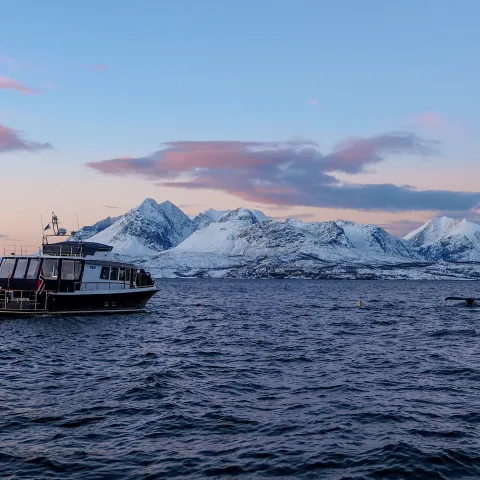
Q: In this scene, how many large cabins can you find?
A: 1